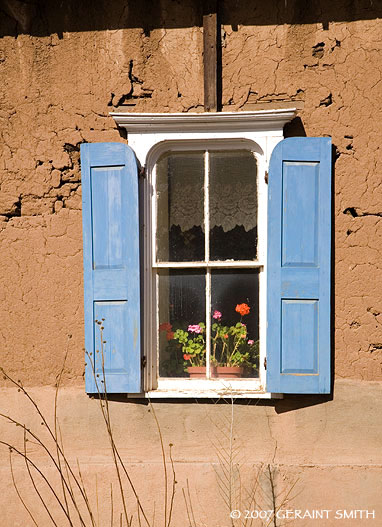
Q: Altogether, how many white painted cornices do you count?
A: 1